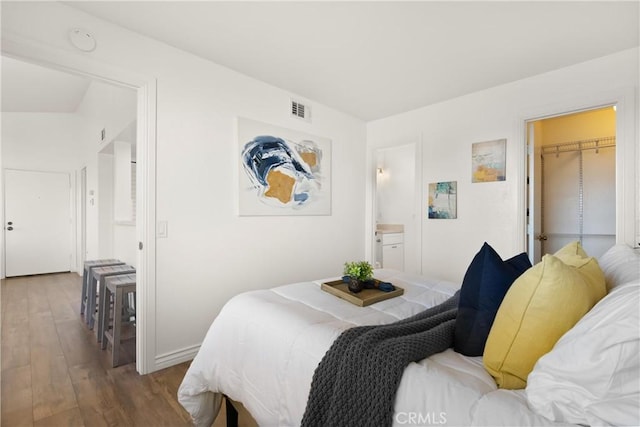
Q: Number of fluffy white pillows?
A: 2